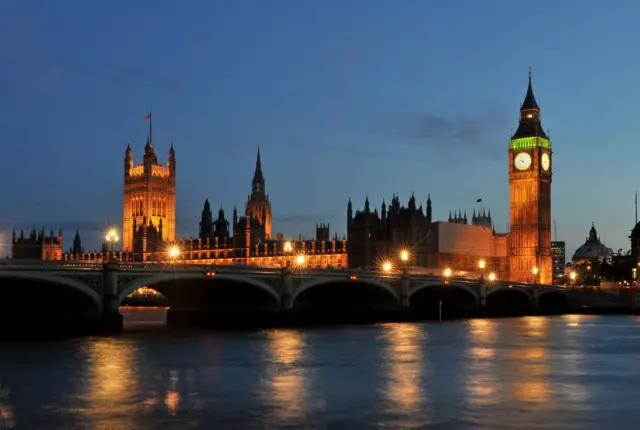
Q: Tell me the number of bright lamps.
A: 11